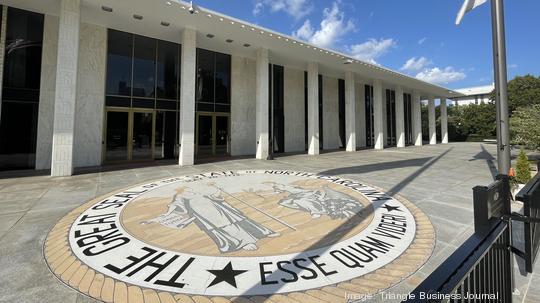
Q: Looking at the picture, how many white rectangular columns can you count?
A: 10